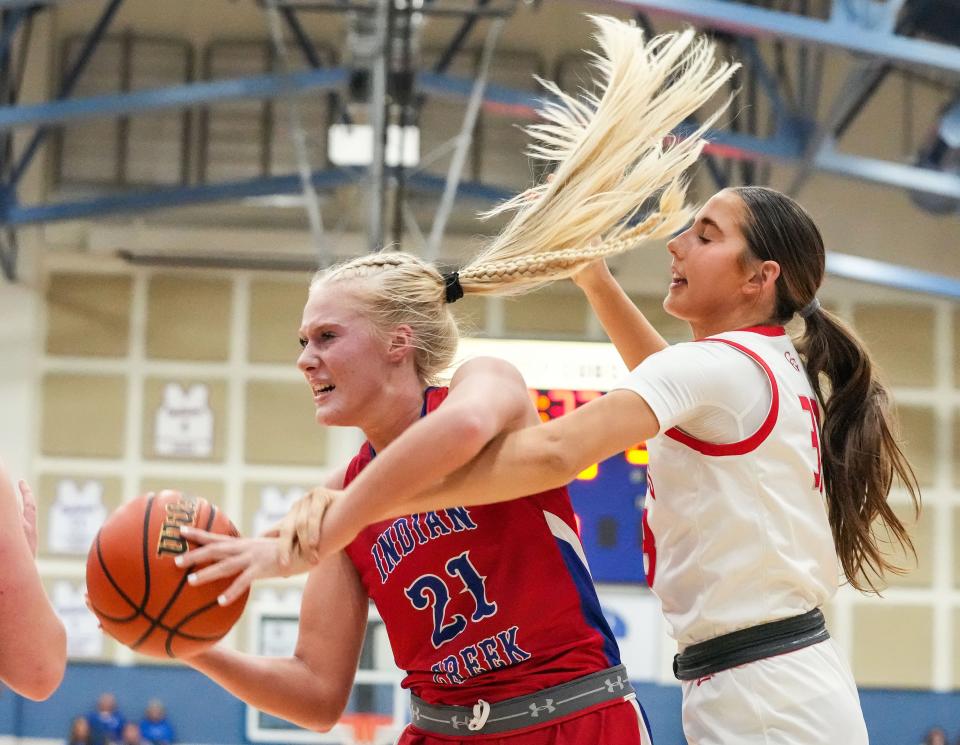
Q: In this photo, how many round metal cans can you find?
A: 0